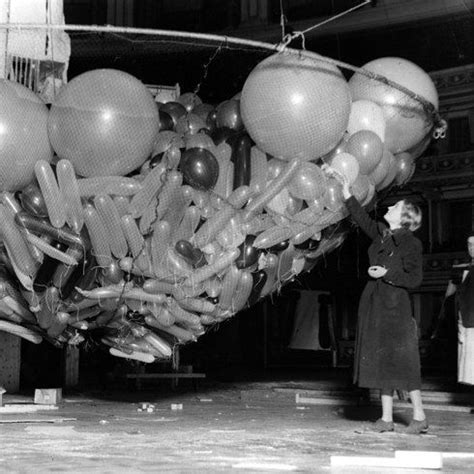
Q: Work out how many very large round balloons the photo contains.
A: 4